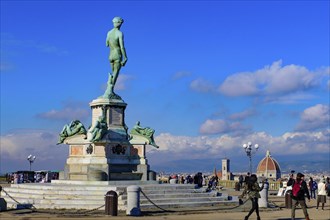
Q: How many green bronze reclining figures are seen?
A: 3